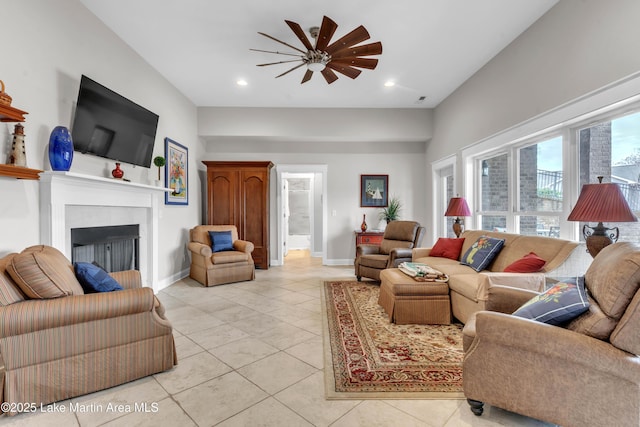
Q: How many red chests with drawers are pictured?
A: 1